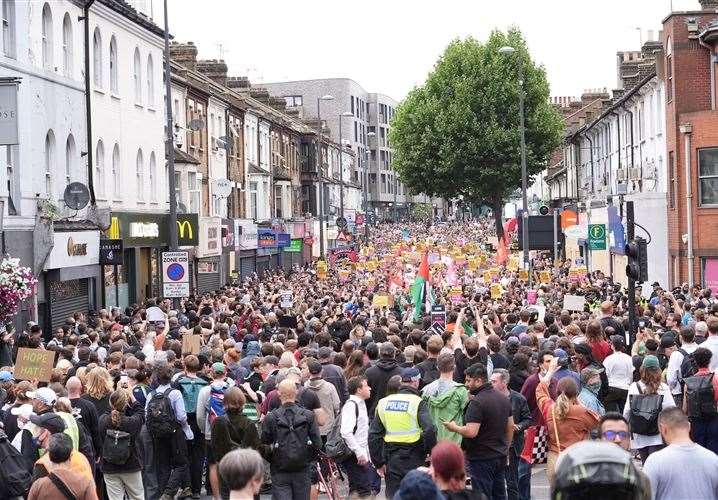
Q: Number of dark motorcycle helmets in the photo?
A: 1